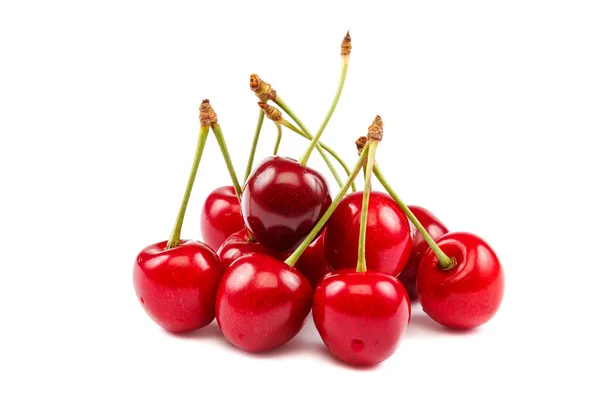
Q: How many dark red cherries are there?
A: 1